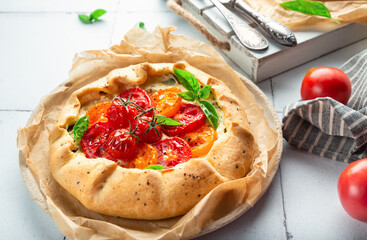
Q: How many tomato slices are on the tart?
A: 8